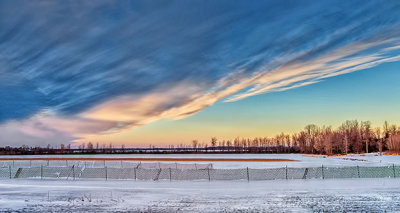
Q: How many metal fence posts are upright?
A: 12